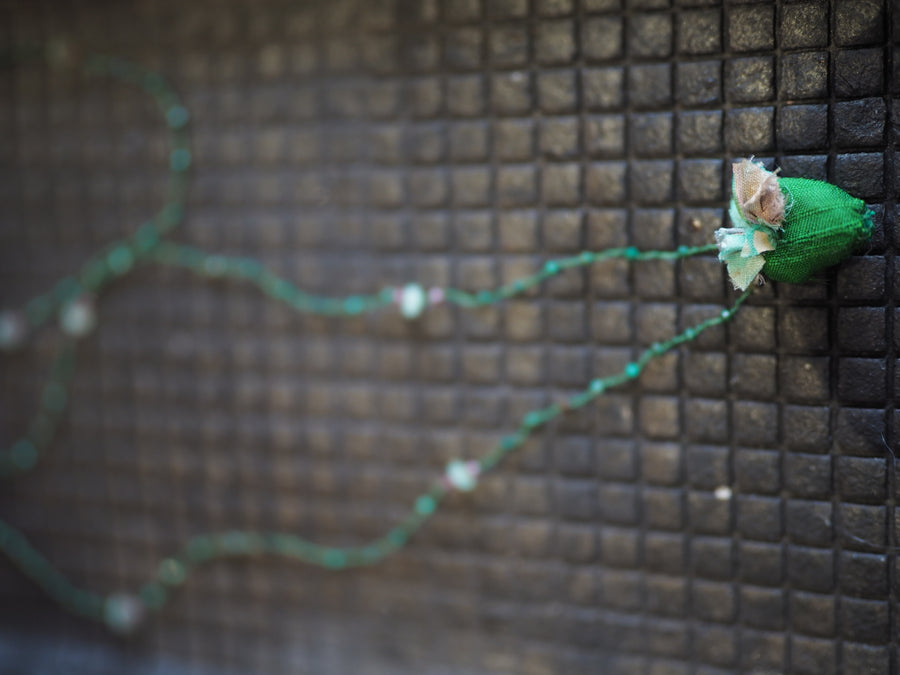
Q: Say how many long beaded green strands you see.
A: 2